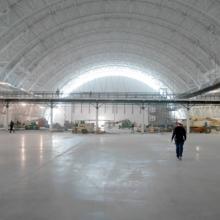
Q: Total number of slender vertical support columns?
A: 5